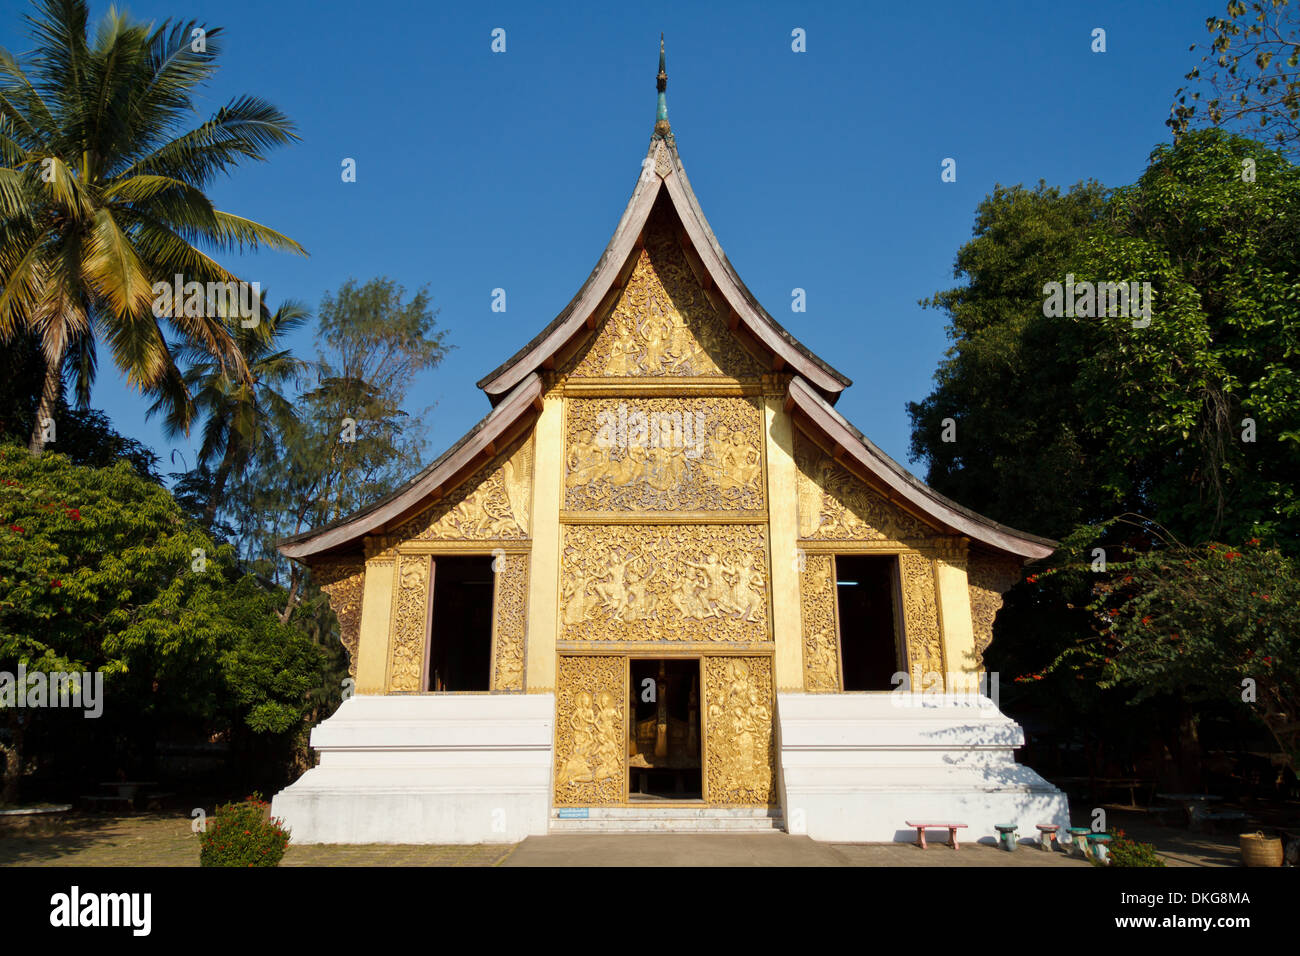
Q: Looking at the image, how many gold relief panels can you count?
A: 11